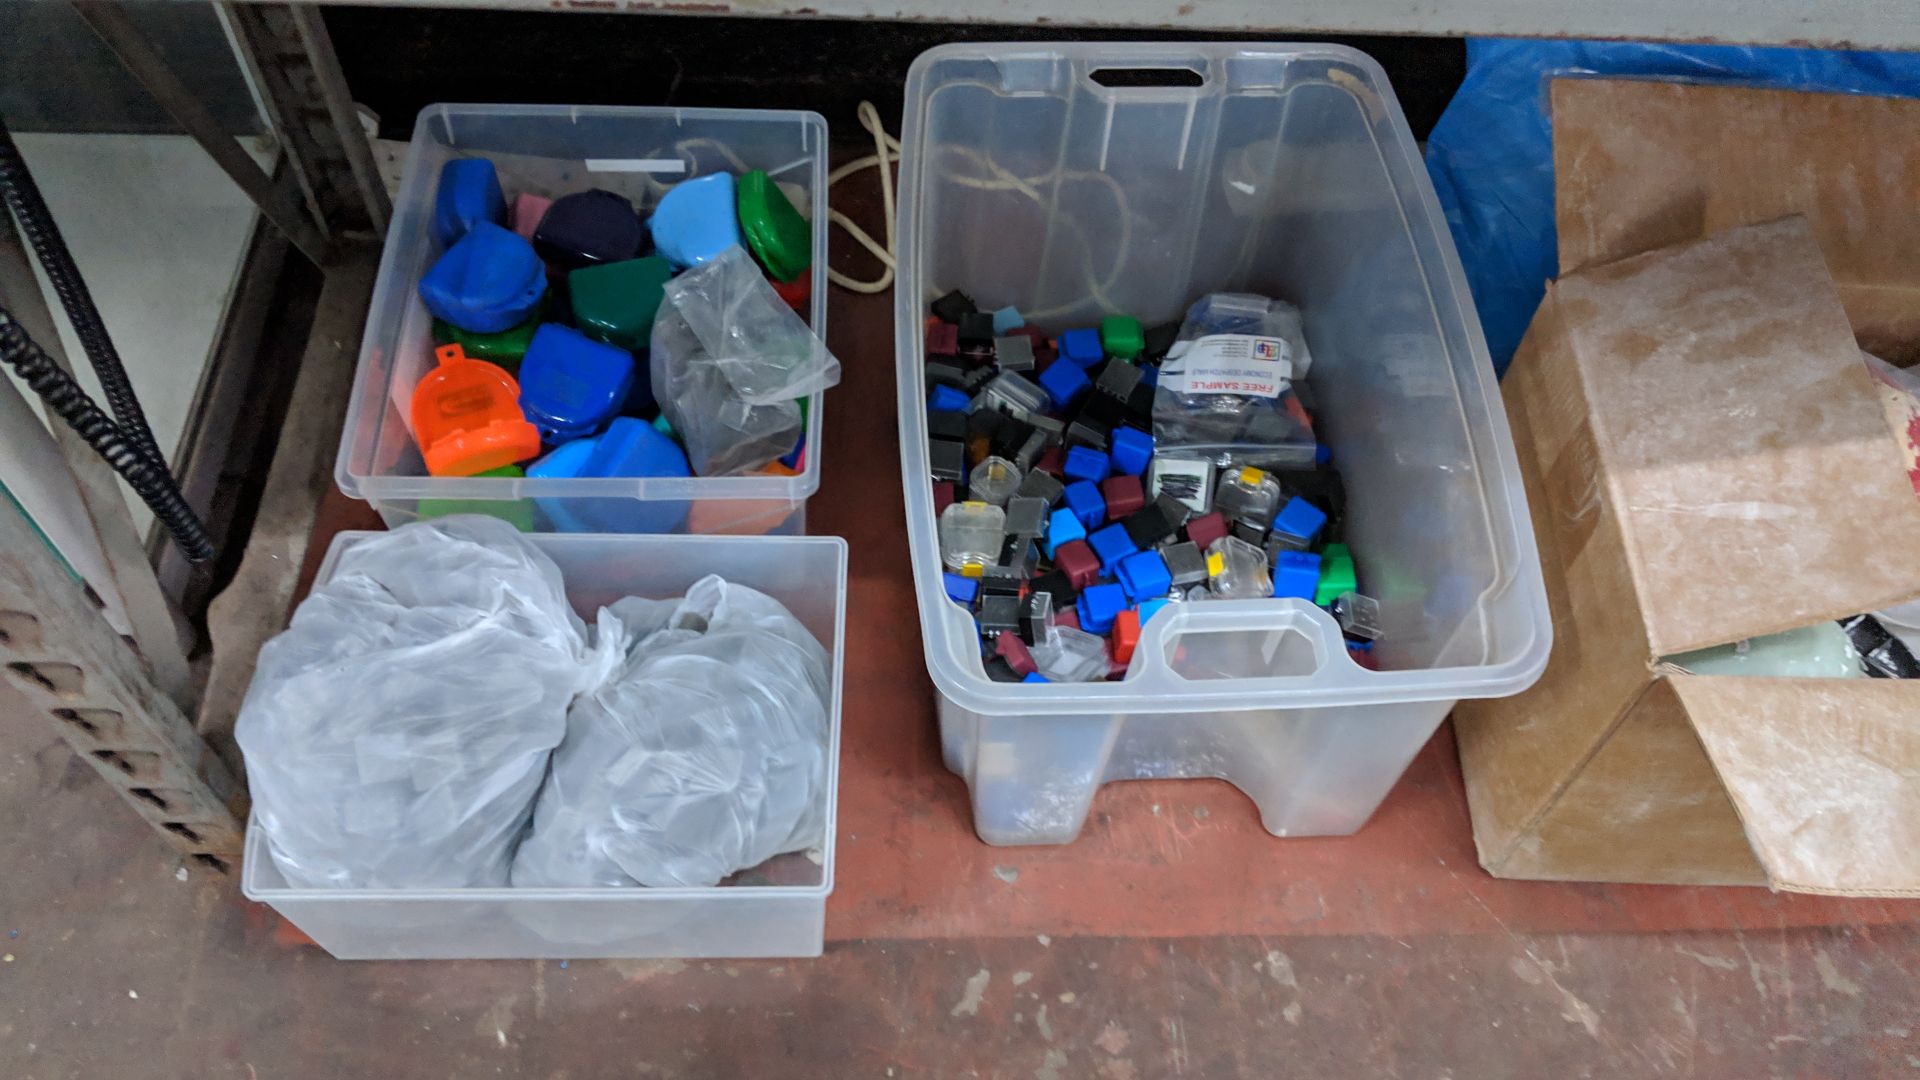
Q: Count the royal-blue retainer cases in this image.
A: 4